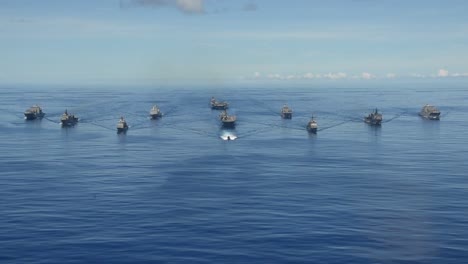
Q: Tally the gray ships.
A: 10